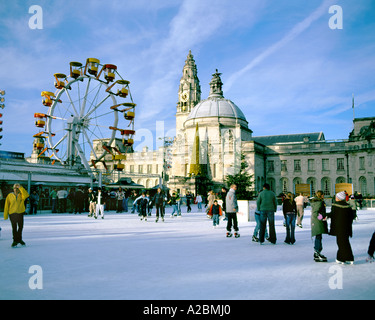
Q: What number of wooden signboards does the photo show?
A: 2